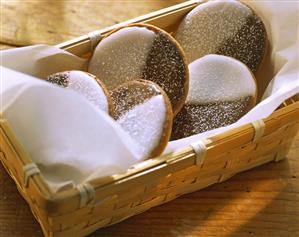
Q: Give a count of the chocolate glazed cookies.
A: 5